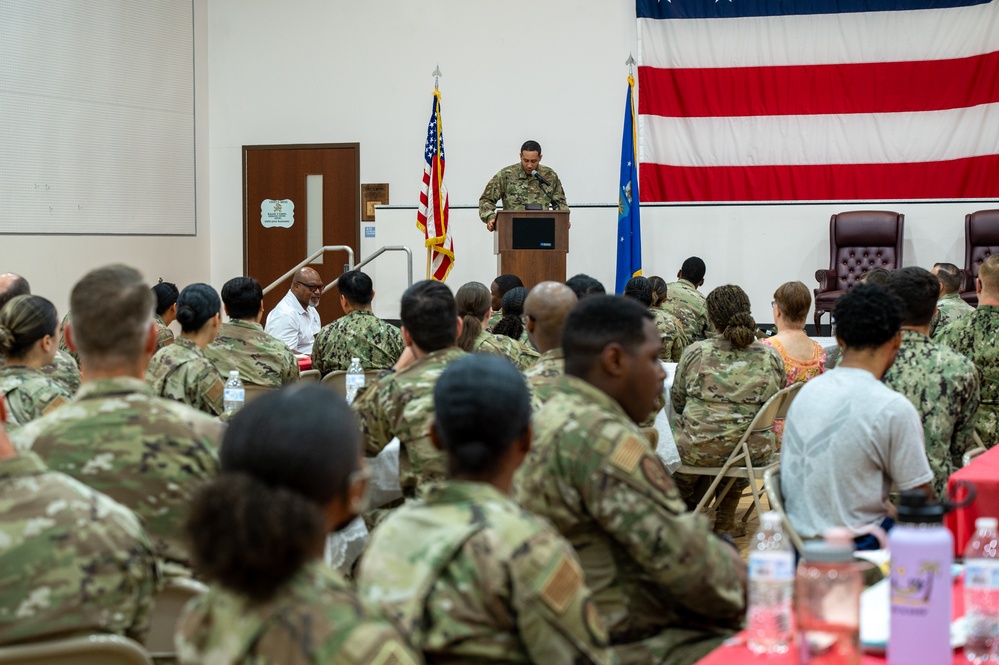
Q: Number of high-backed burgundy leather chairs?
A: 2